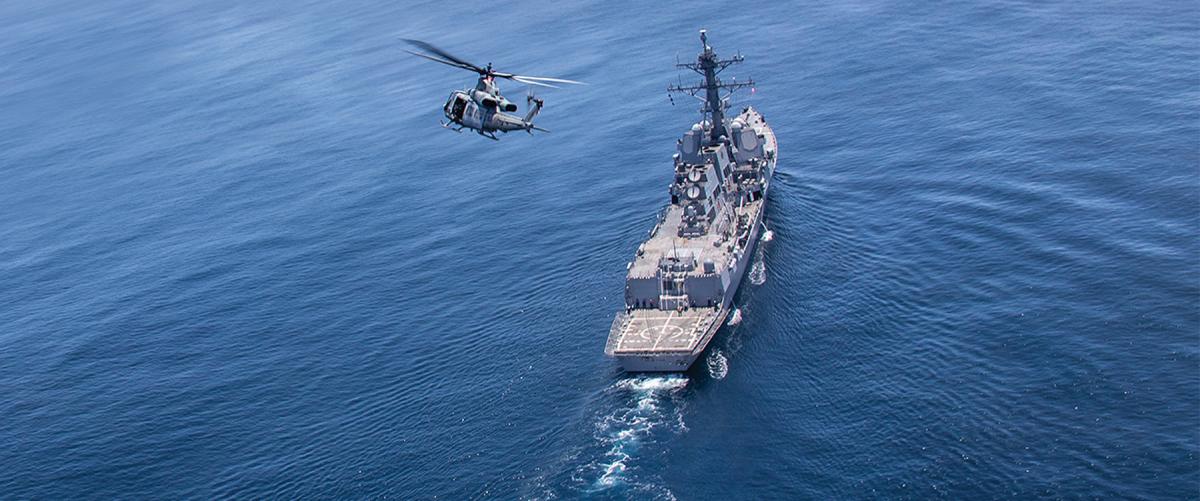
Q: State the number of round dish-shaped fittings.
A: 2